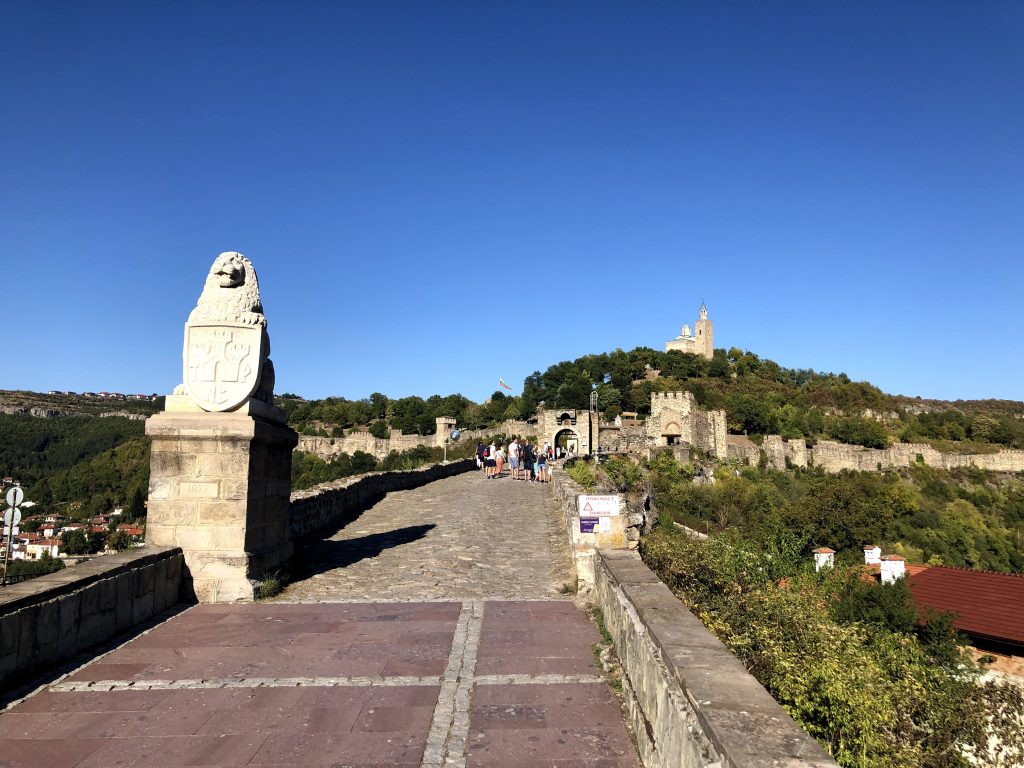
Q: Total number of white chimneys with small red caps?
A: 3